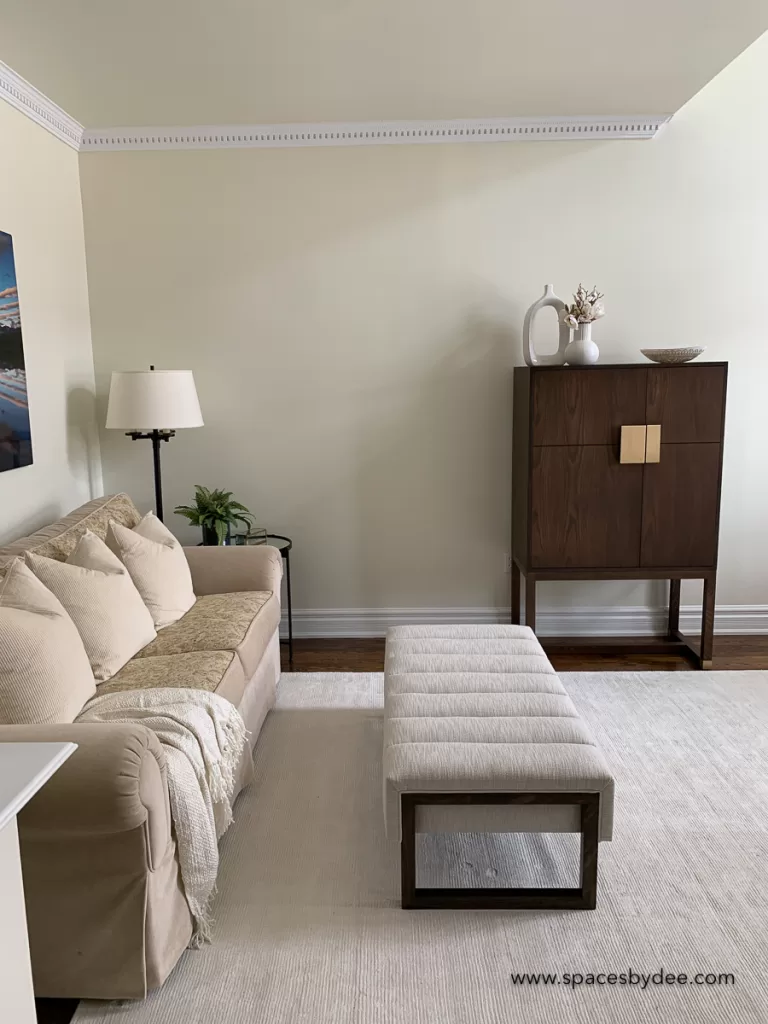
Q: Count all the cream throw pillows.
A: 3